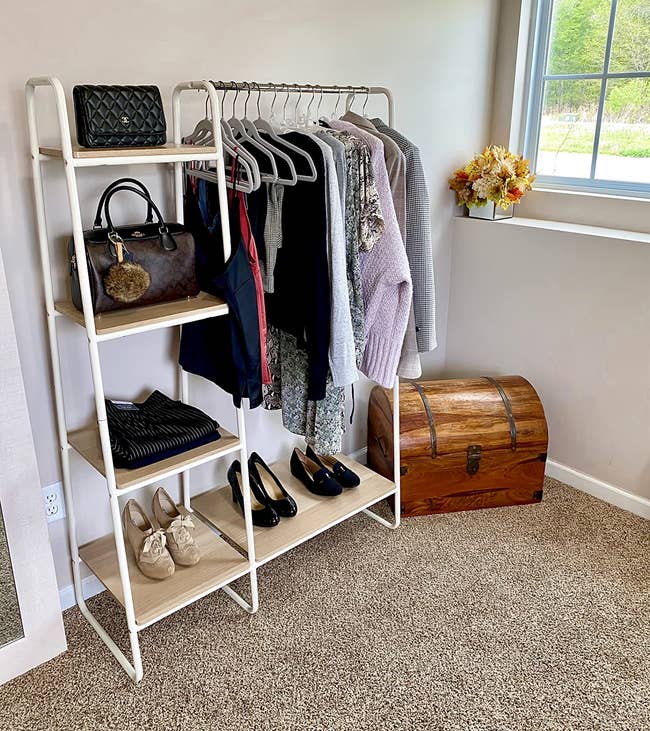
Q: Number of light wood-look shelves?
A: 5